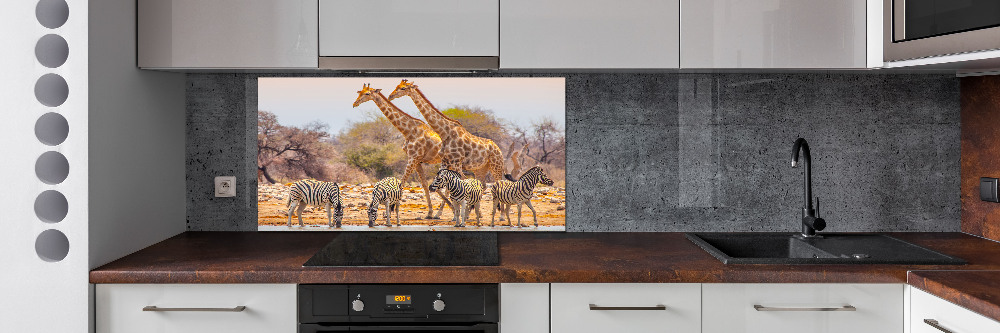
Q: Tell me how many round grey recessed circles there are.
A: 7